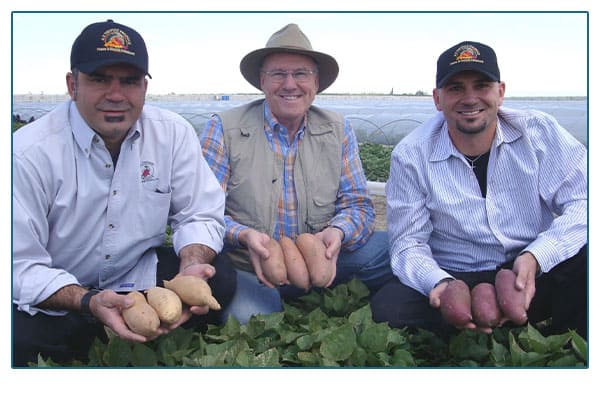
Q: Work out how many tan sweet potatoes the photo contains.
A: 3